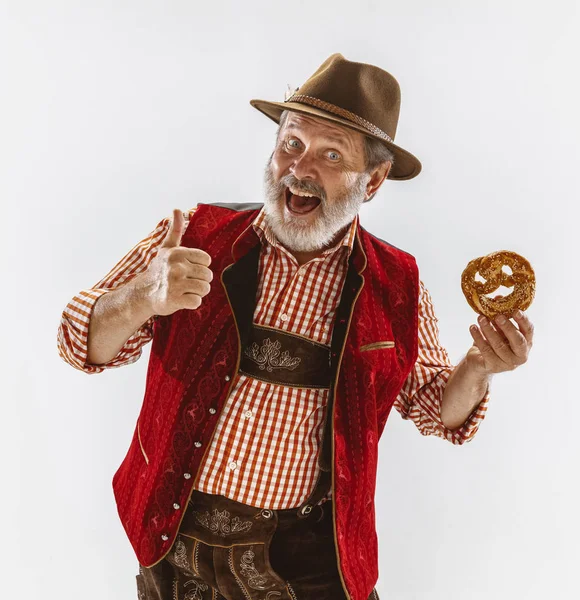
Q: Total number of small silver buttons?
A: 6